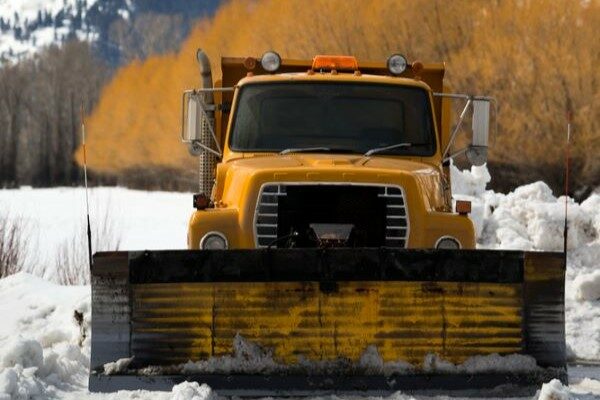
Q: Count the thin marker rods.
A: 2